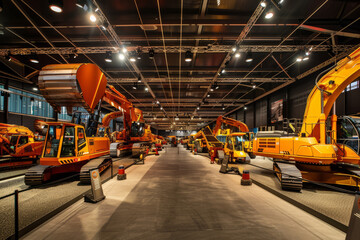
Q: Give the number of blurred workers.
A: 0